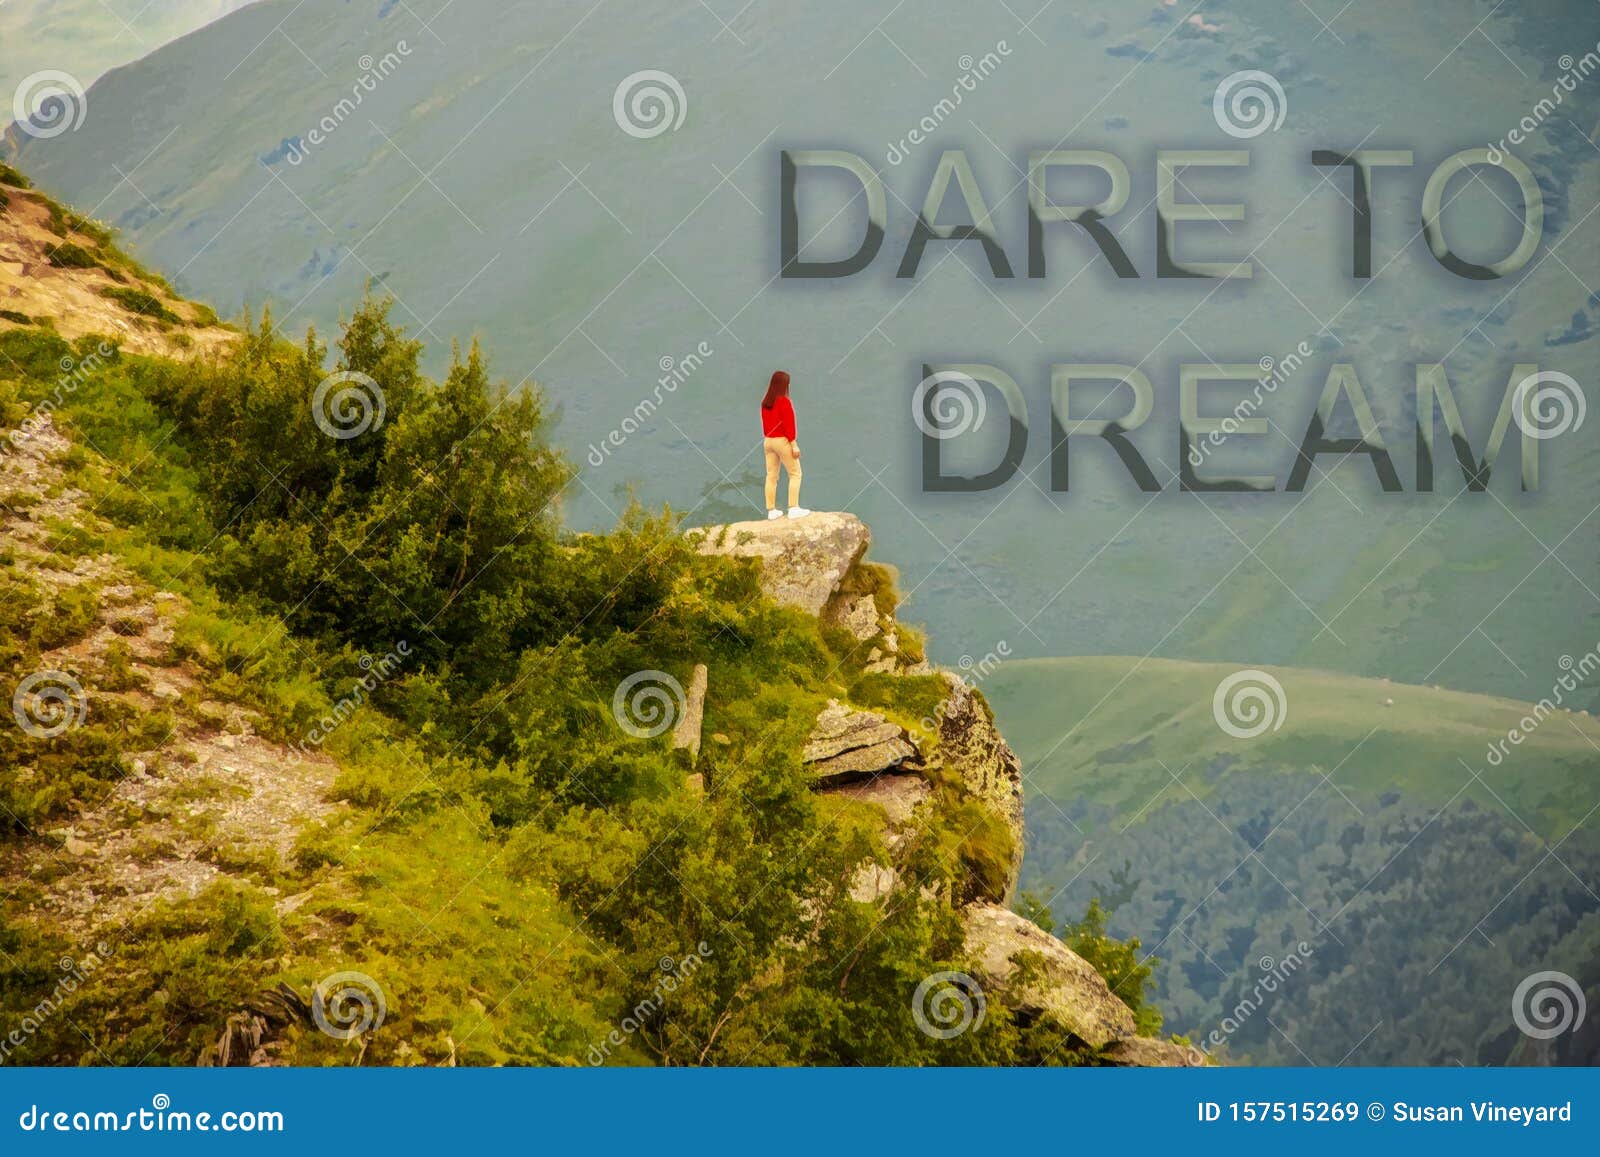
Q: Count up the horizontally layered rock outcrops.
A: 1